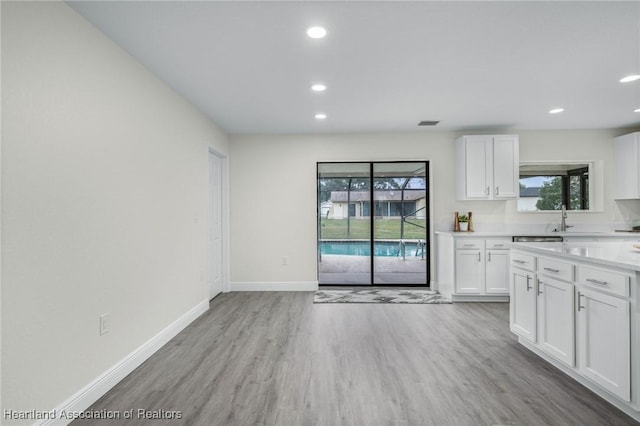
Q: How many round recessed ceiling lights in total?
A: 6